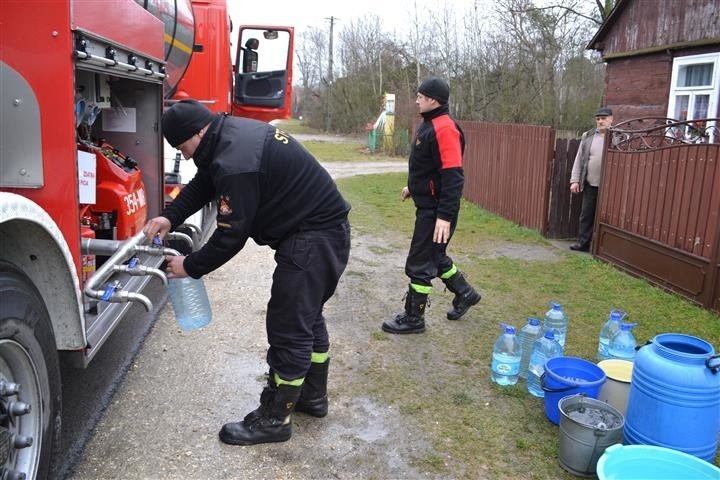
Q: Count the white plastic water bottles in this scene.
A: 7